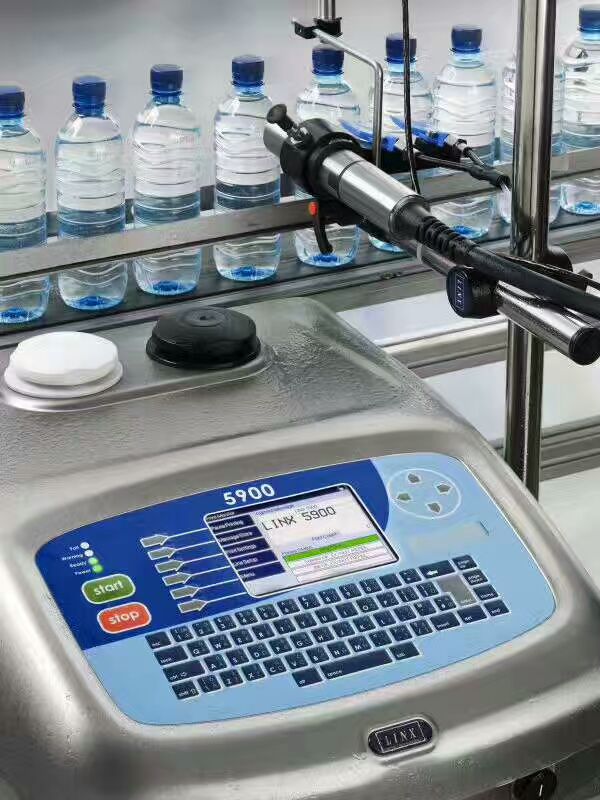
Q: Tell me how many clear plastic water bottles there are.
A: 9